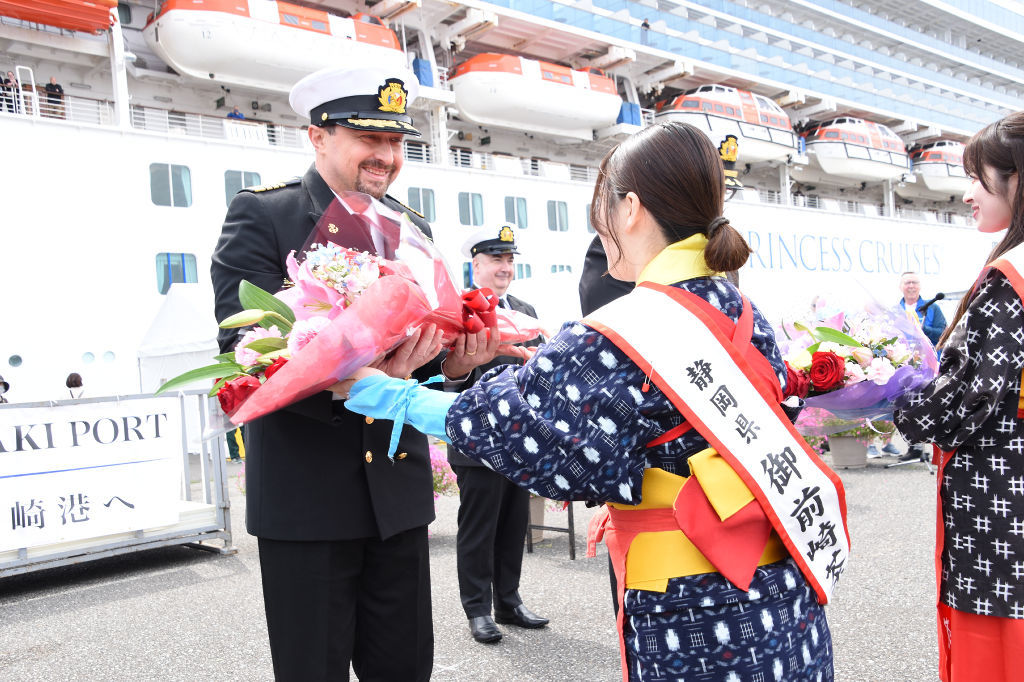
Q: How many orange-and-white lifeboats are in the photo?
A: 5